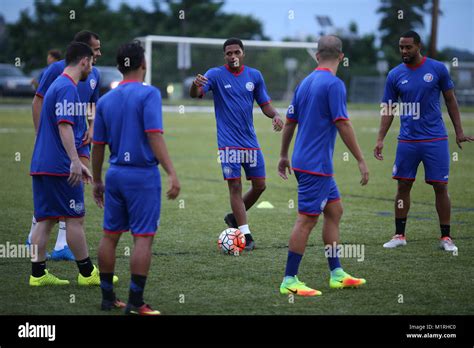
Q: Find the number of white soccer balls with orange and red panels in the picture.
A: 1